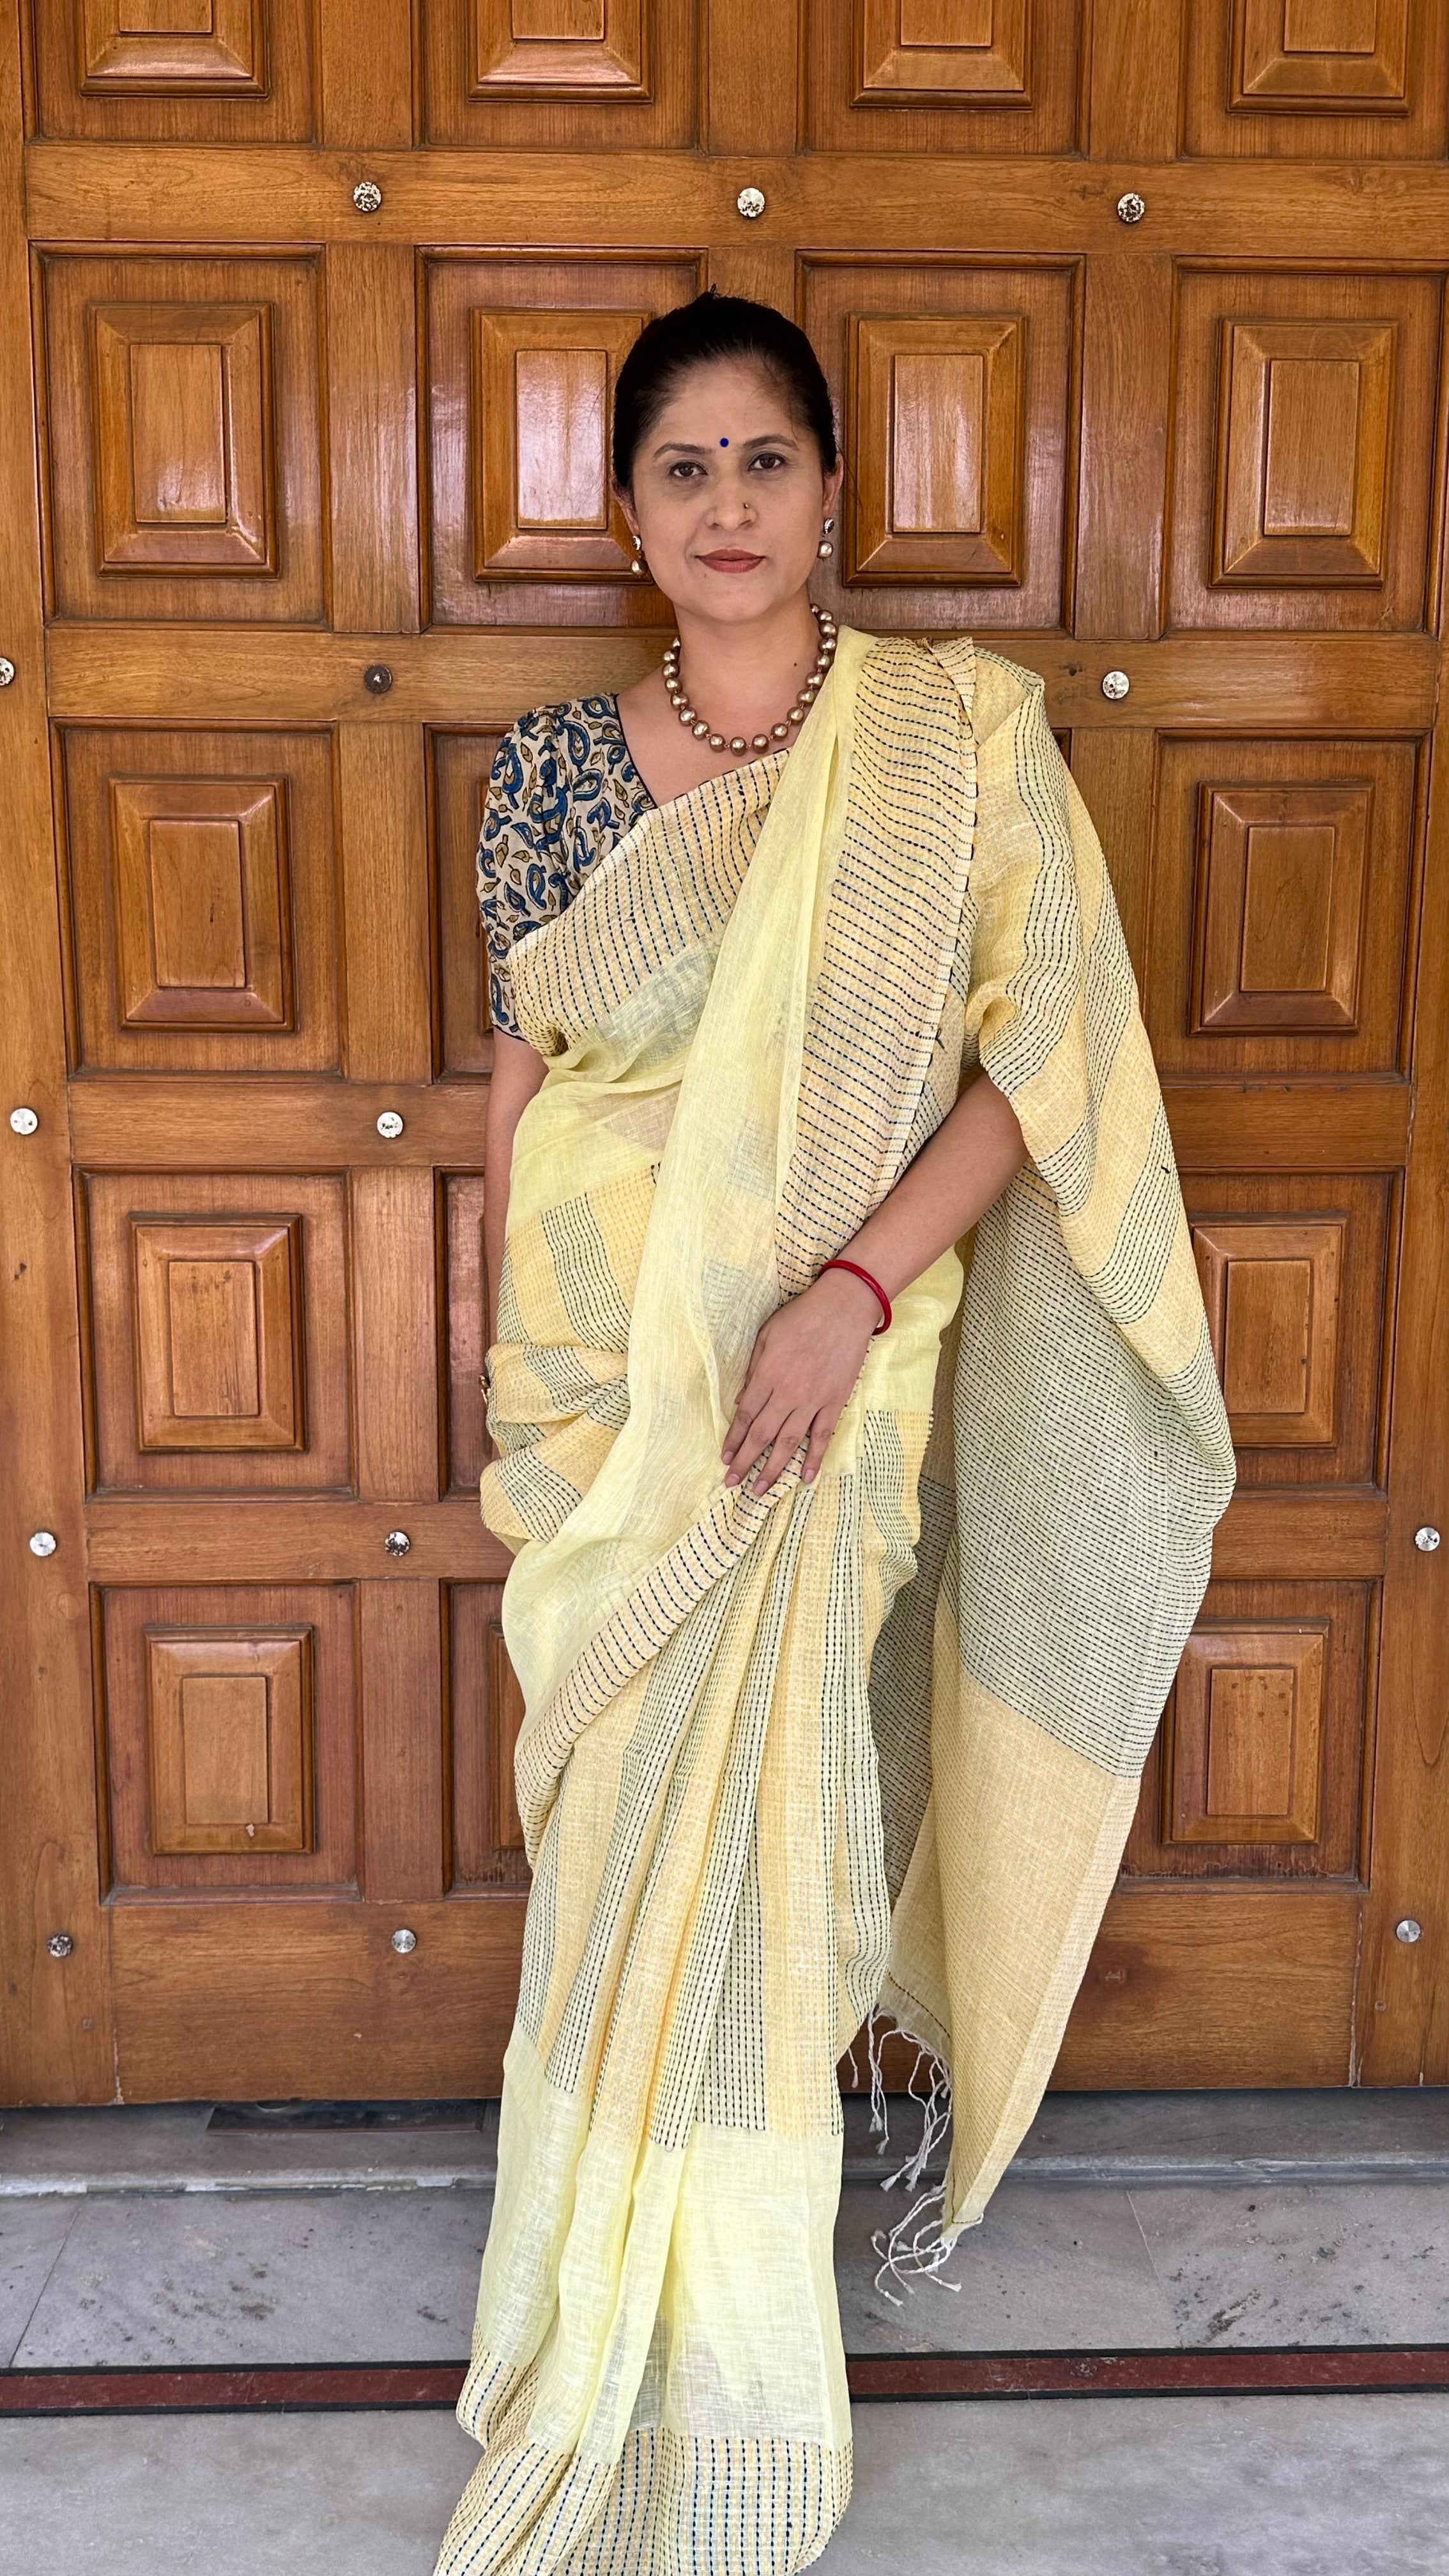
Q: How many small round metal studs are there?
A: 14